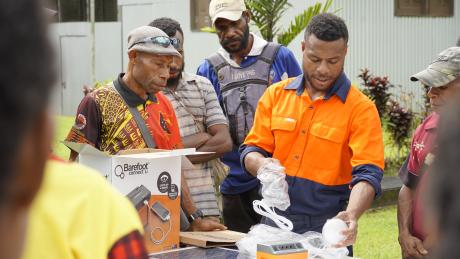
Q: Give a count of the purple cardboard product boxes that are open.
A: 0